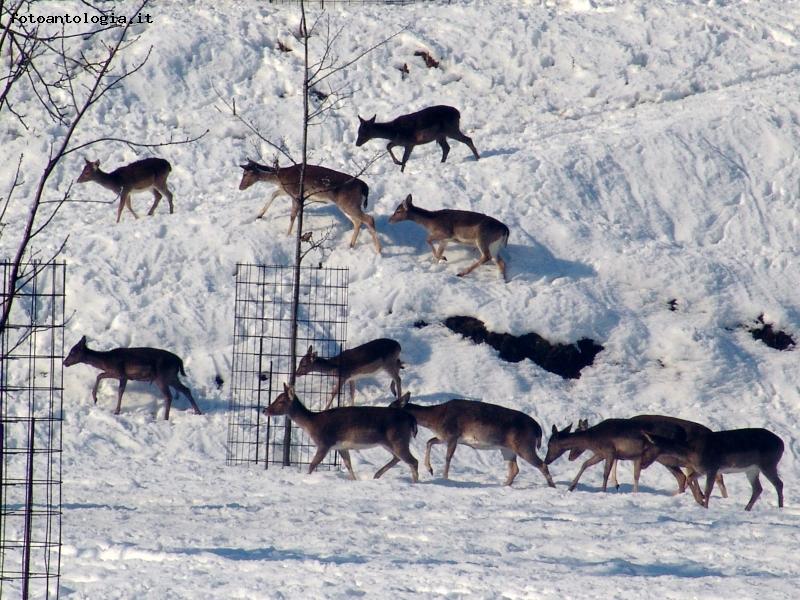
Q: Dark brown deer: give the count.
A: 11